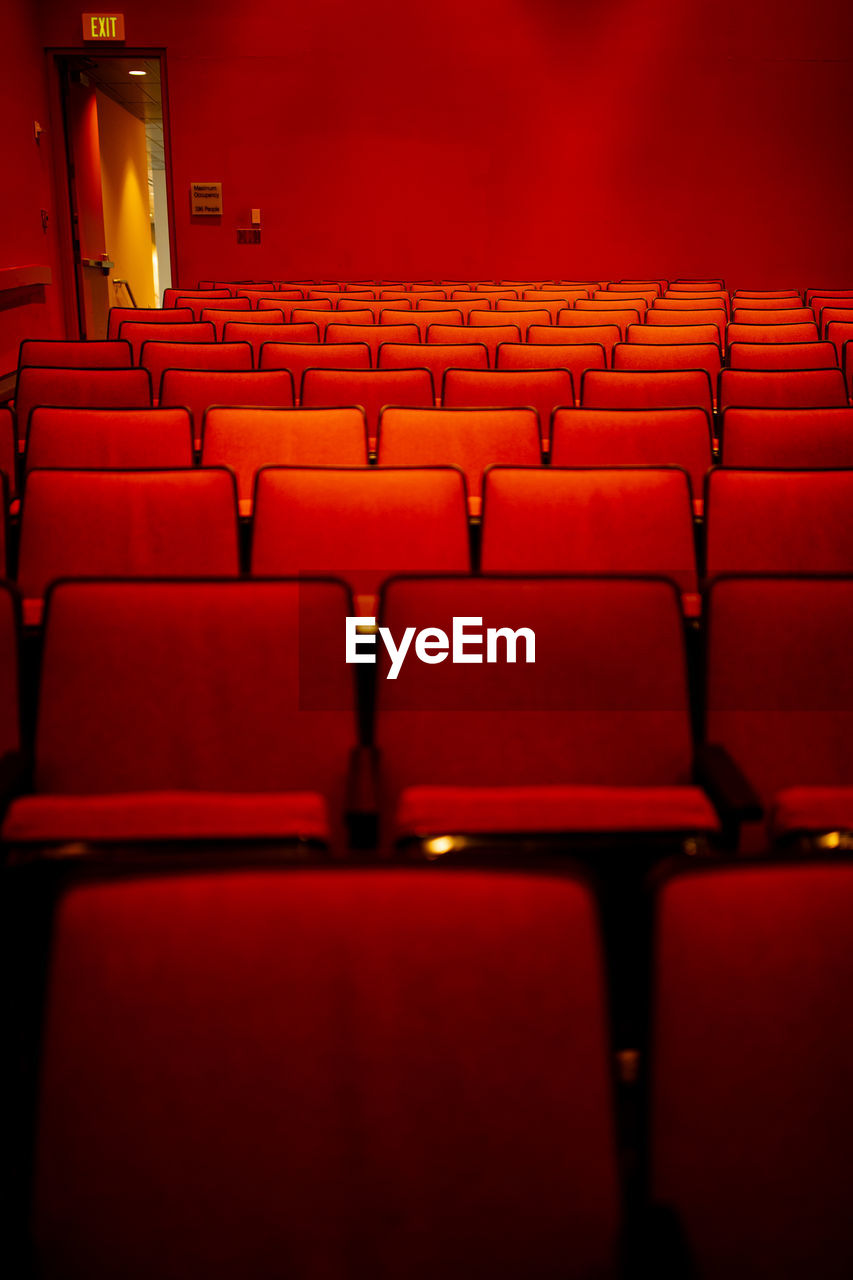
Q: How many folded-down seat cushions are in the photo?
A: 3